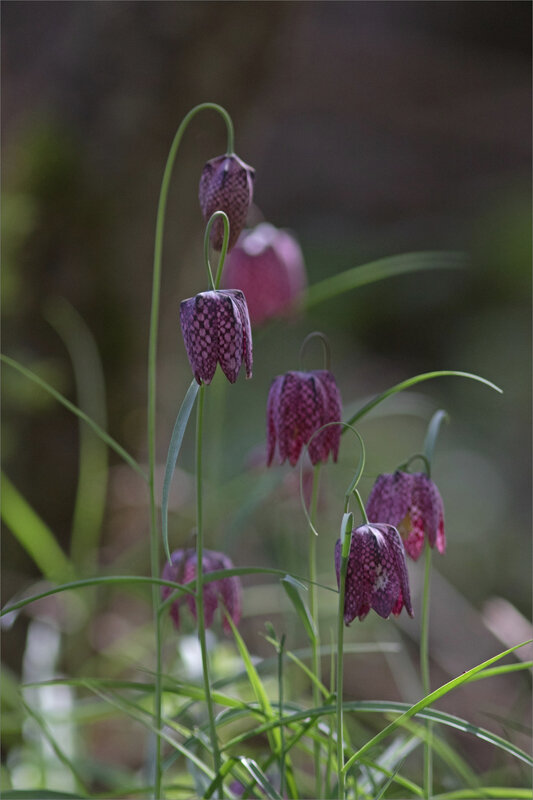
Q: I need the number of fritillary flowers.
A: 7